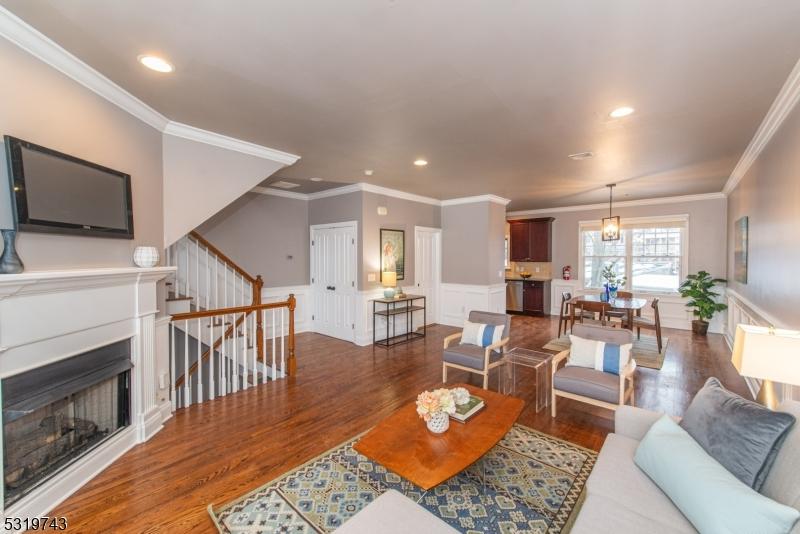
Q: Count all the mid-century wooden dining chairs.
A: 4